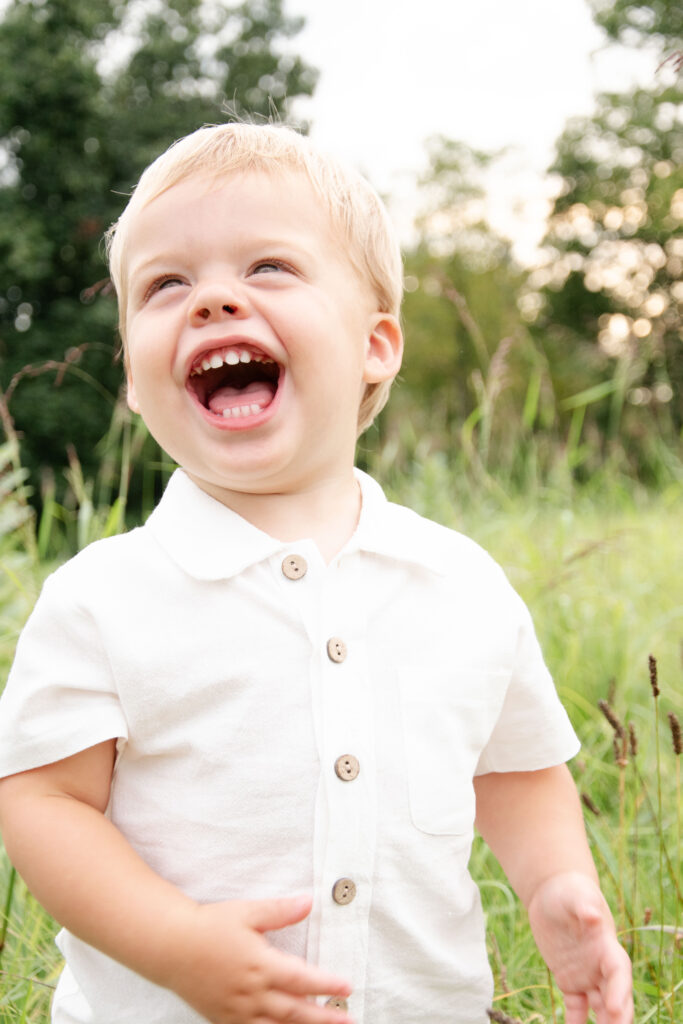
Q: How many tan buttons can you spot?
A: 5